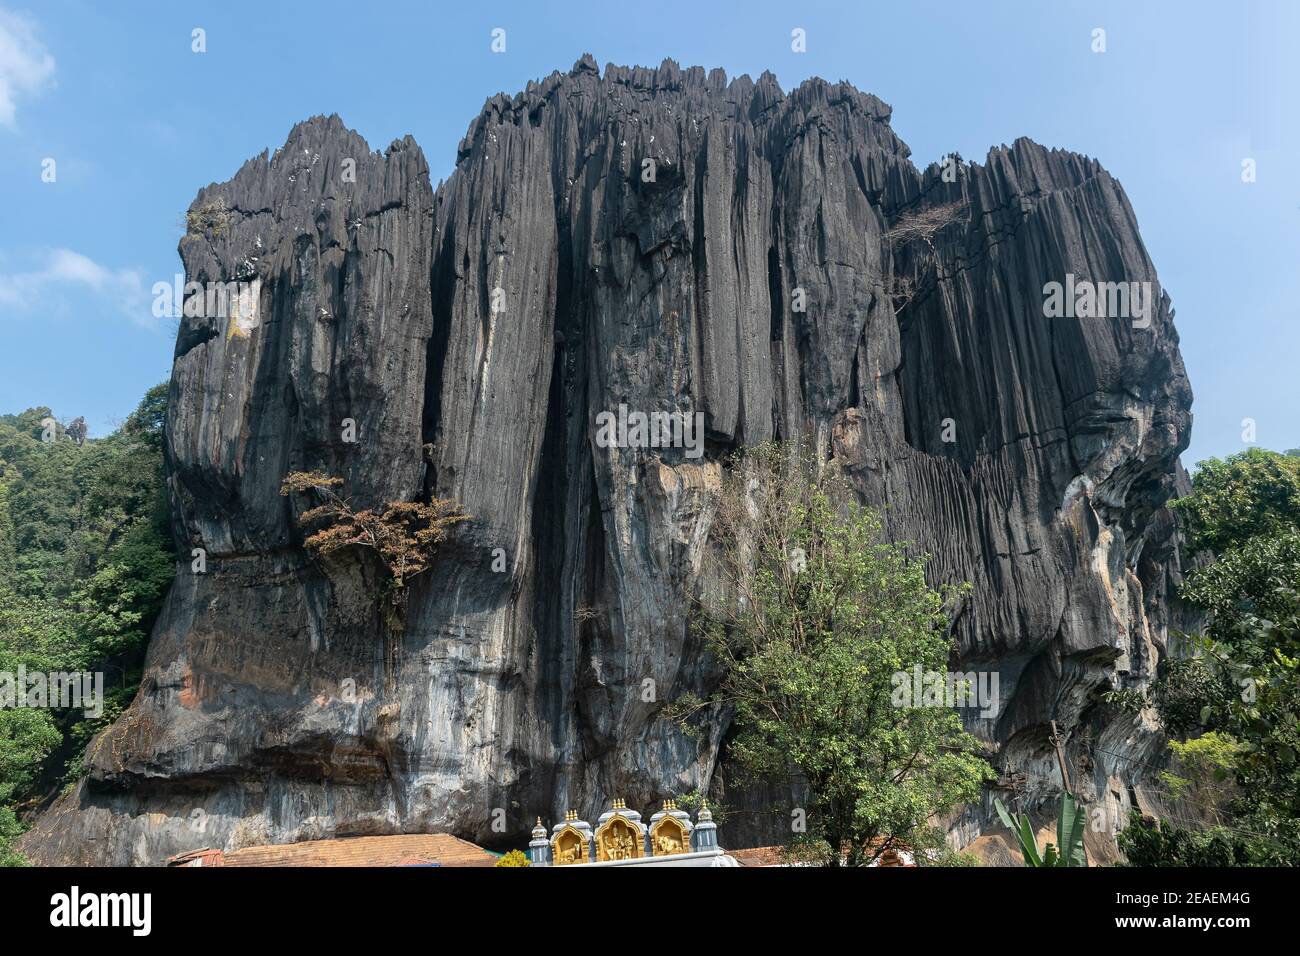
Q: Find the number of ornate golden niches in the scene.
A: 3